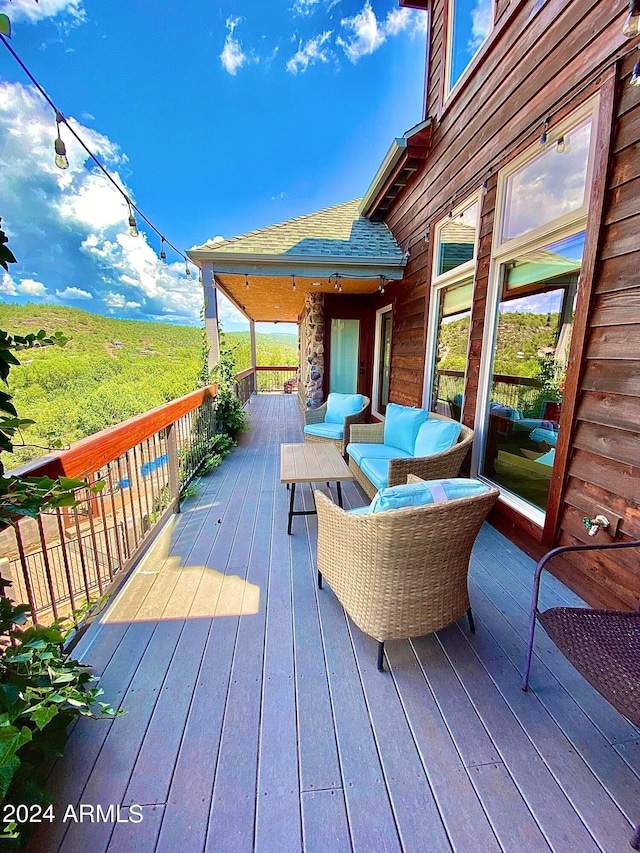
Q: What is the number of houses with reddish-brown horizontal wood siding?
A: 1